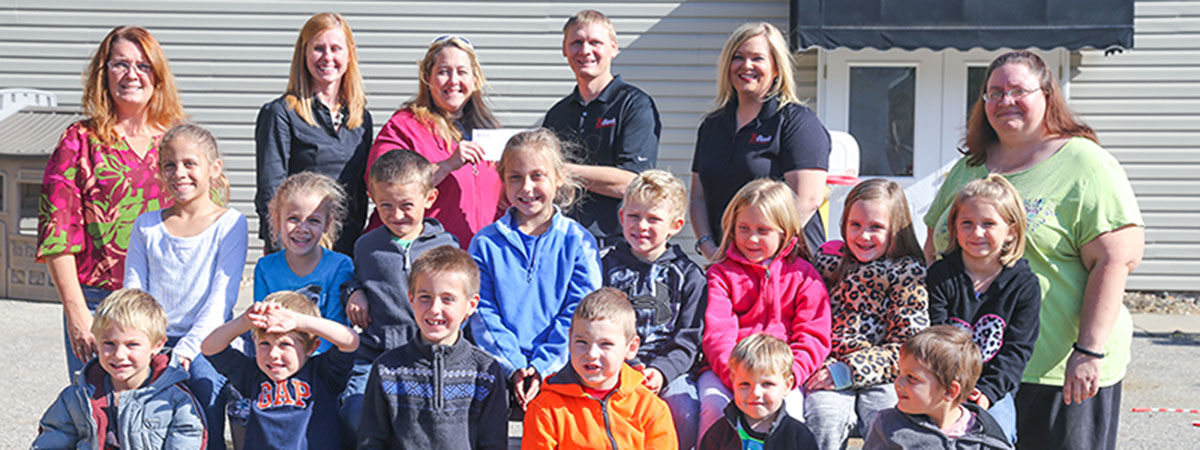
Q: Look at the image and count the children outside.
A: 14